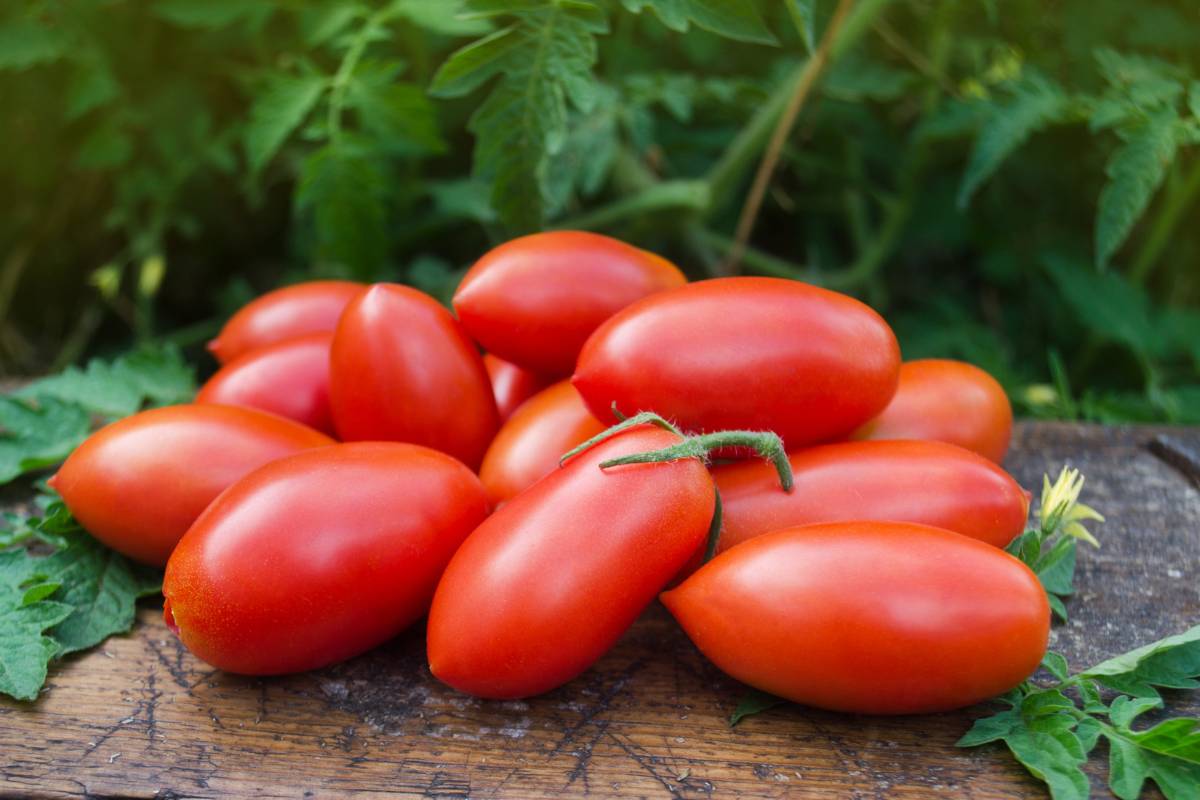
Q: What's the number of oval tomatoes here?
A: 13